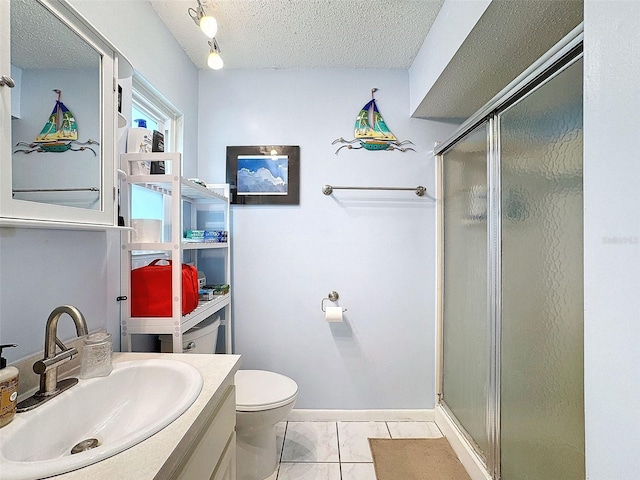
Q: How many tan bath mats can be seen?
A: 1